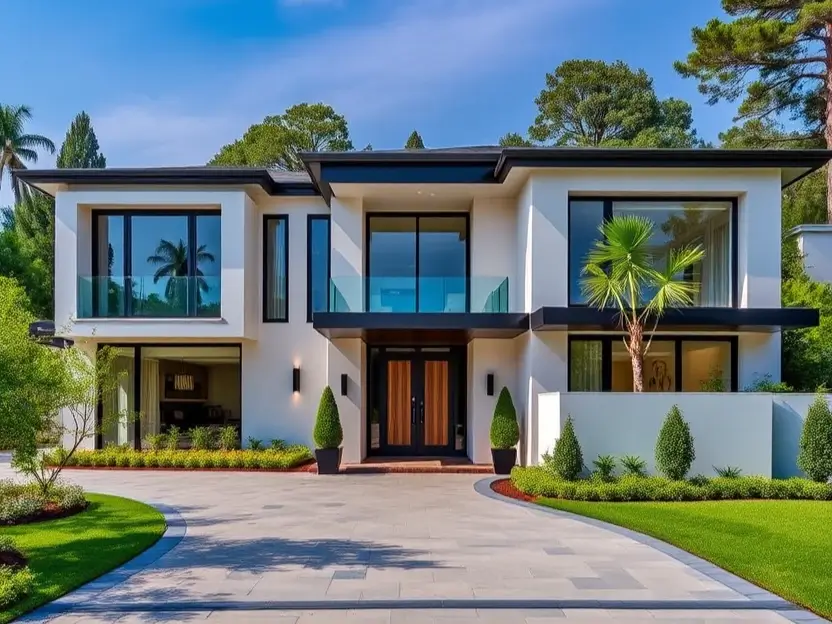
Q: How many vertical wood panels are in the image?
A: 2